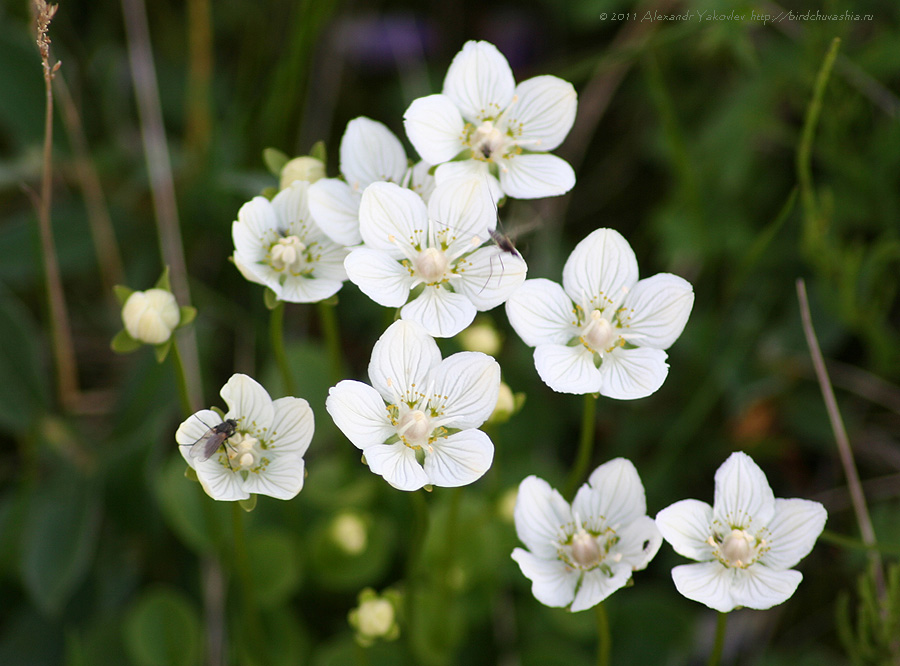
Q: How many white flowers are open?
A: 9